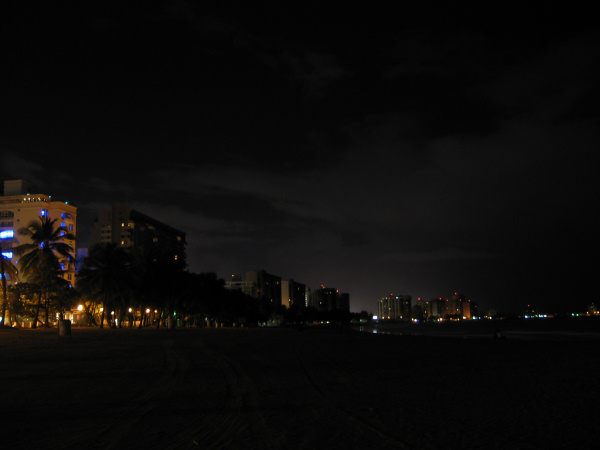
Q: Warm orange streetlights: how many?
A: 6